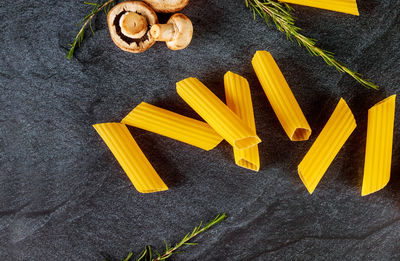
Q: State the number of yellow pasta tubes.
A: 8